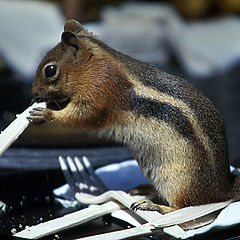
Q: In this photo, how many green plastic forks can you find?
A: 0